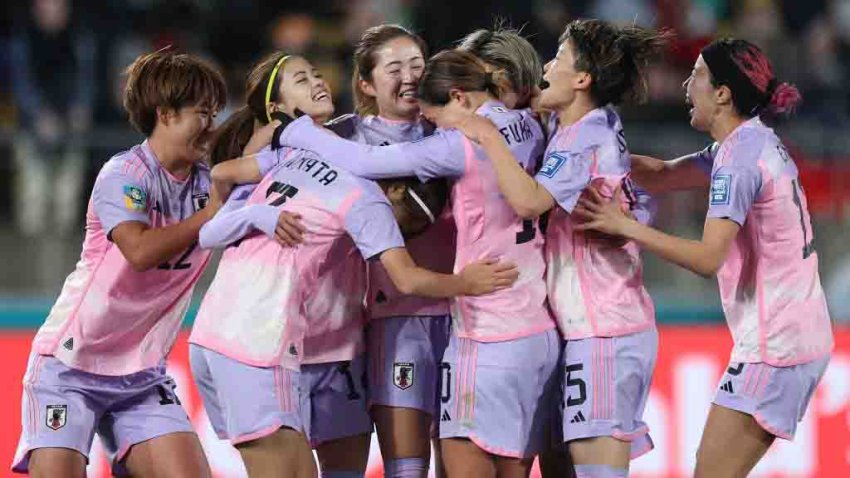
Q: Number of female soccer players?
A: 8